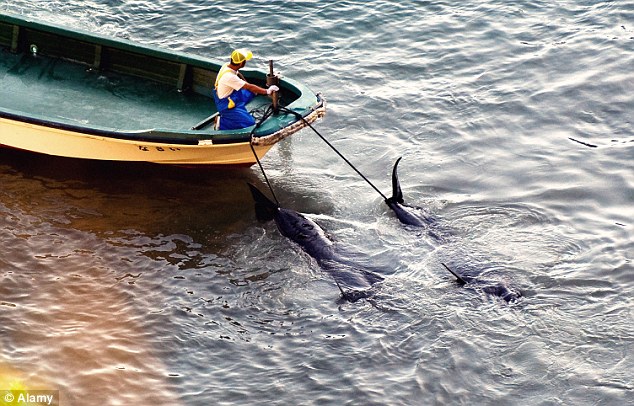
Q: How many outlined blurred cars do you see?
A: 0